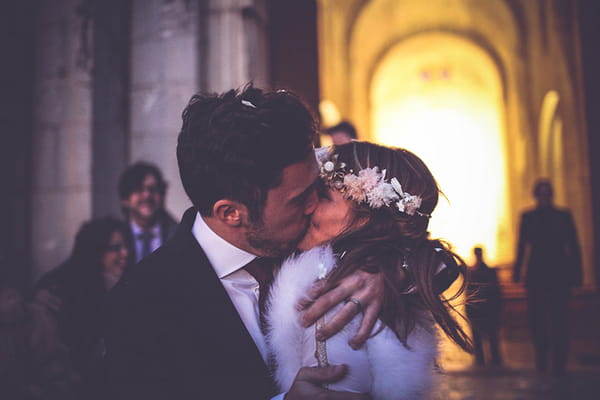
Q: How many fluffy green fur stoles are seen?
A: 0